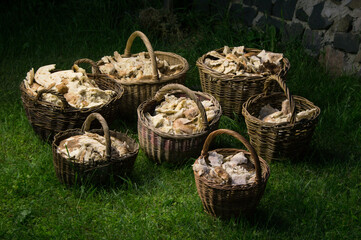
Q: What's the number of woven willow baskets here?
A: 7